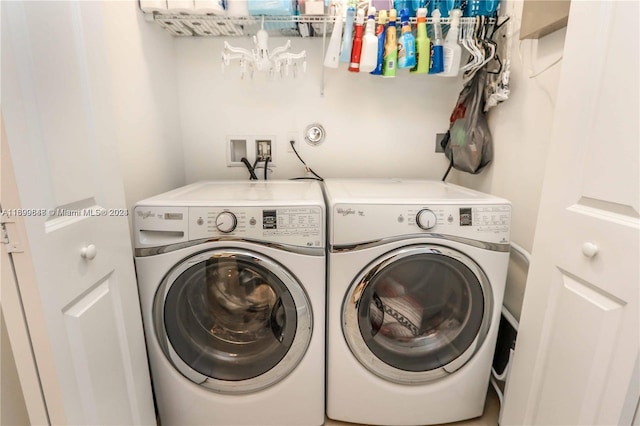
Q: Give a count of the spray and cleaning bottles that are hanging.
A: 10